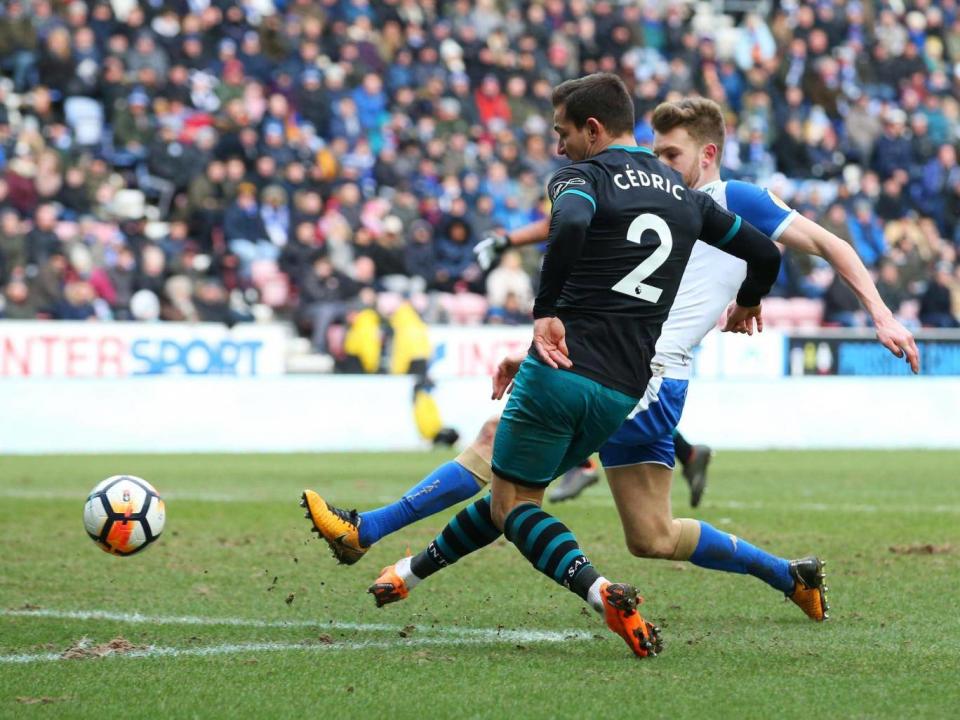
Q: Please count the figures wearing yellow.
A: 2